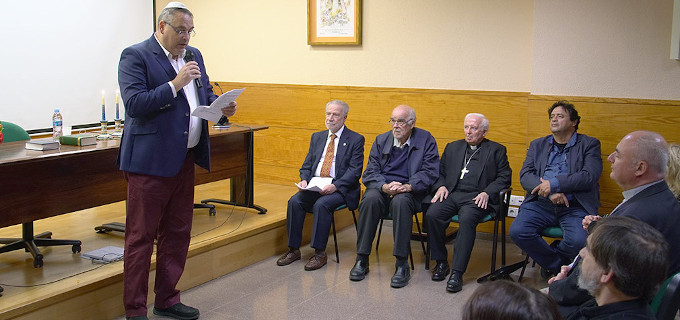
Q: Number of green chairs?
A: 6